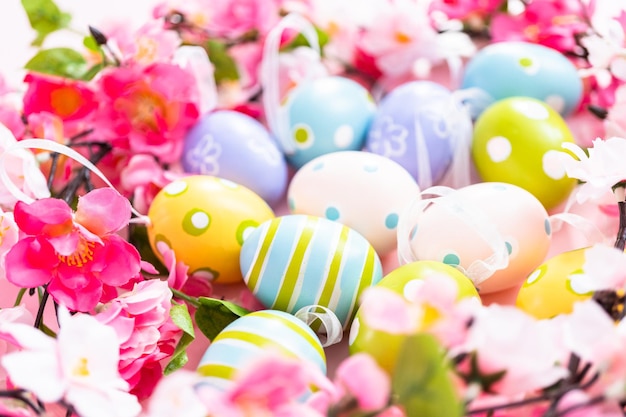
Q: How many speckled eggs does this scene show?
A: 8